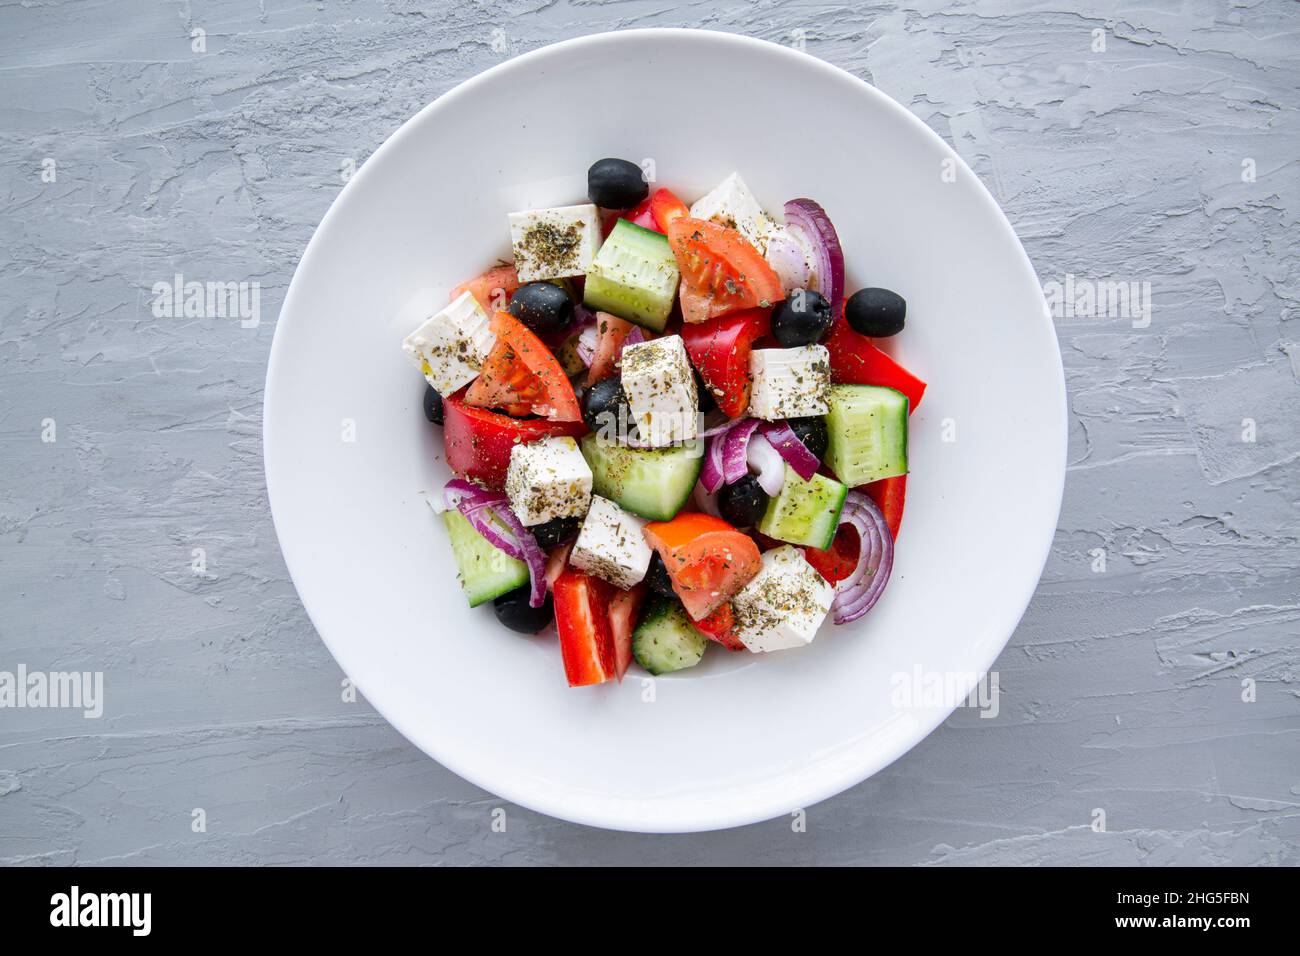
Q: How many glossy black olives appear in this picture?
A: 11